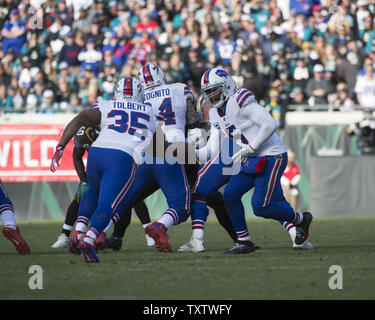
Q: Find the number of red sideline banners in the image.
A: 1